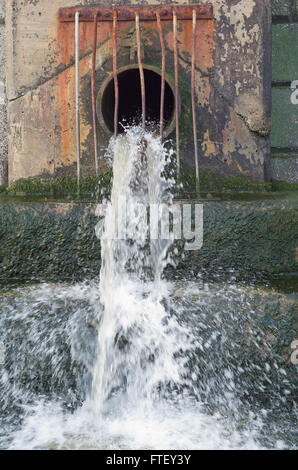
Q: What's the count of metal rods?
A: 7